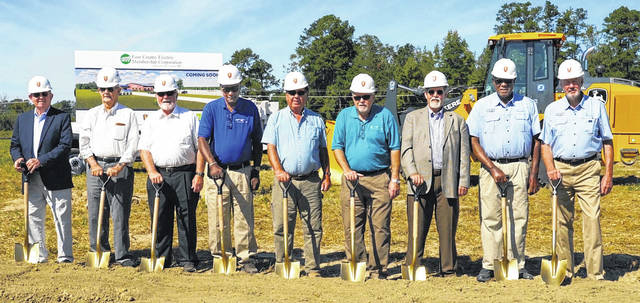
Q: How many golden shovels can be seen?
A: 9